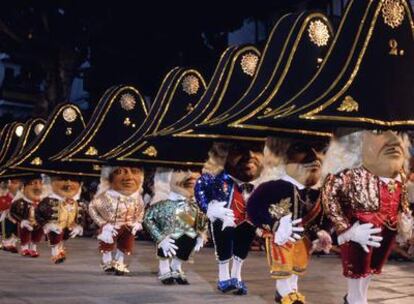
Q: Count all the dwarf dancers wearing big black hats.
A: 8